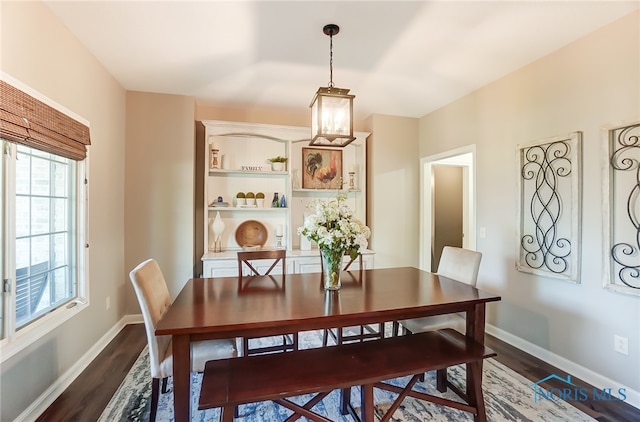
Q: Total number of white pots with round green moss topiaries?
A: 3